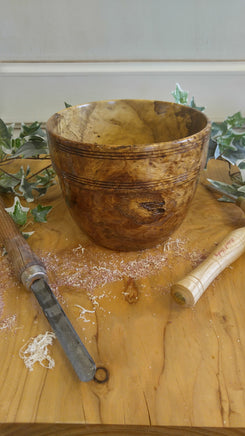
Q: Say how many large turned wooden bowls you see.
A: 1